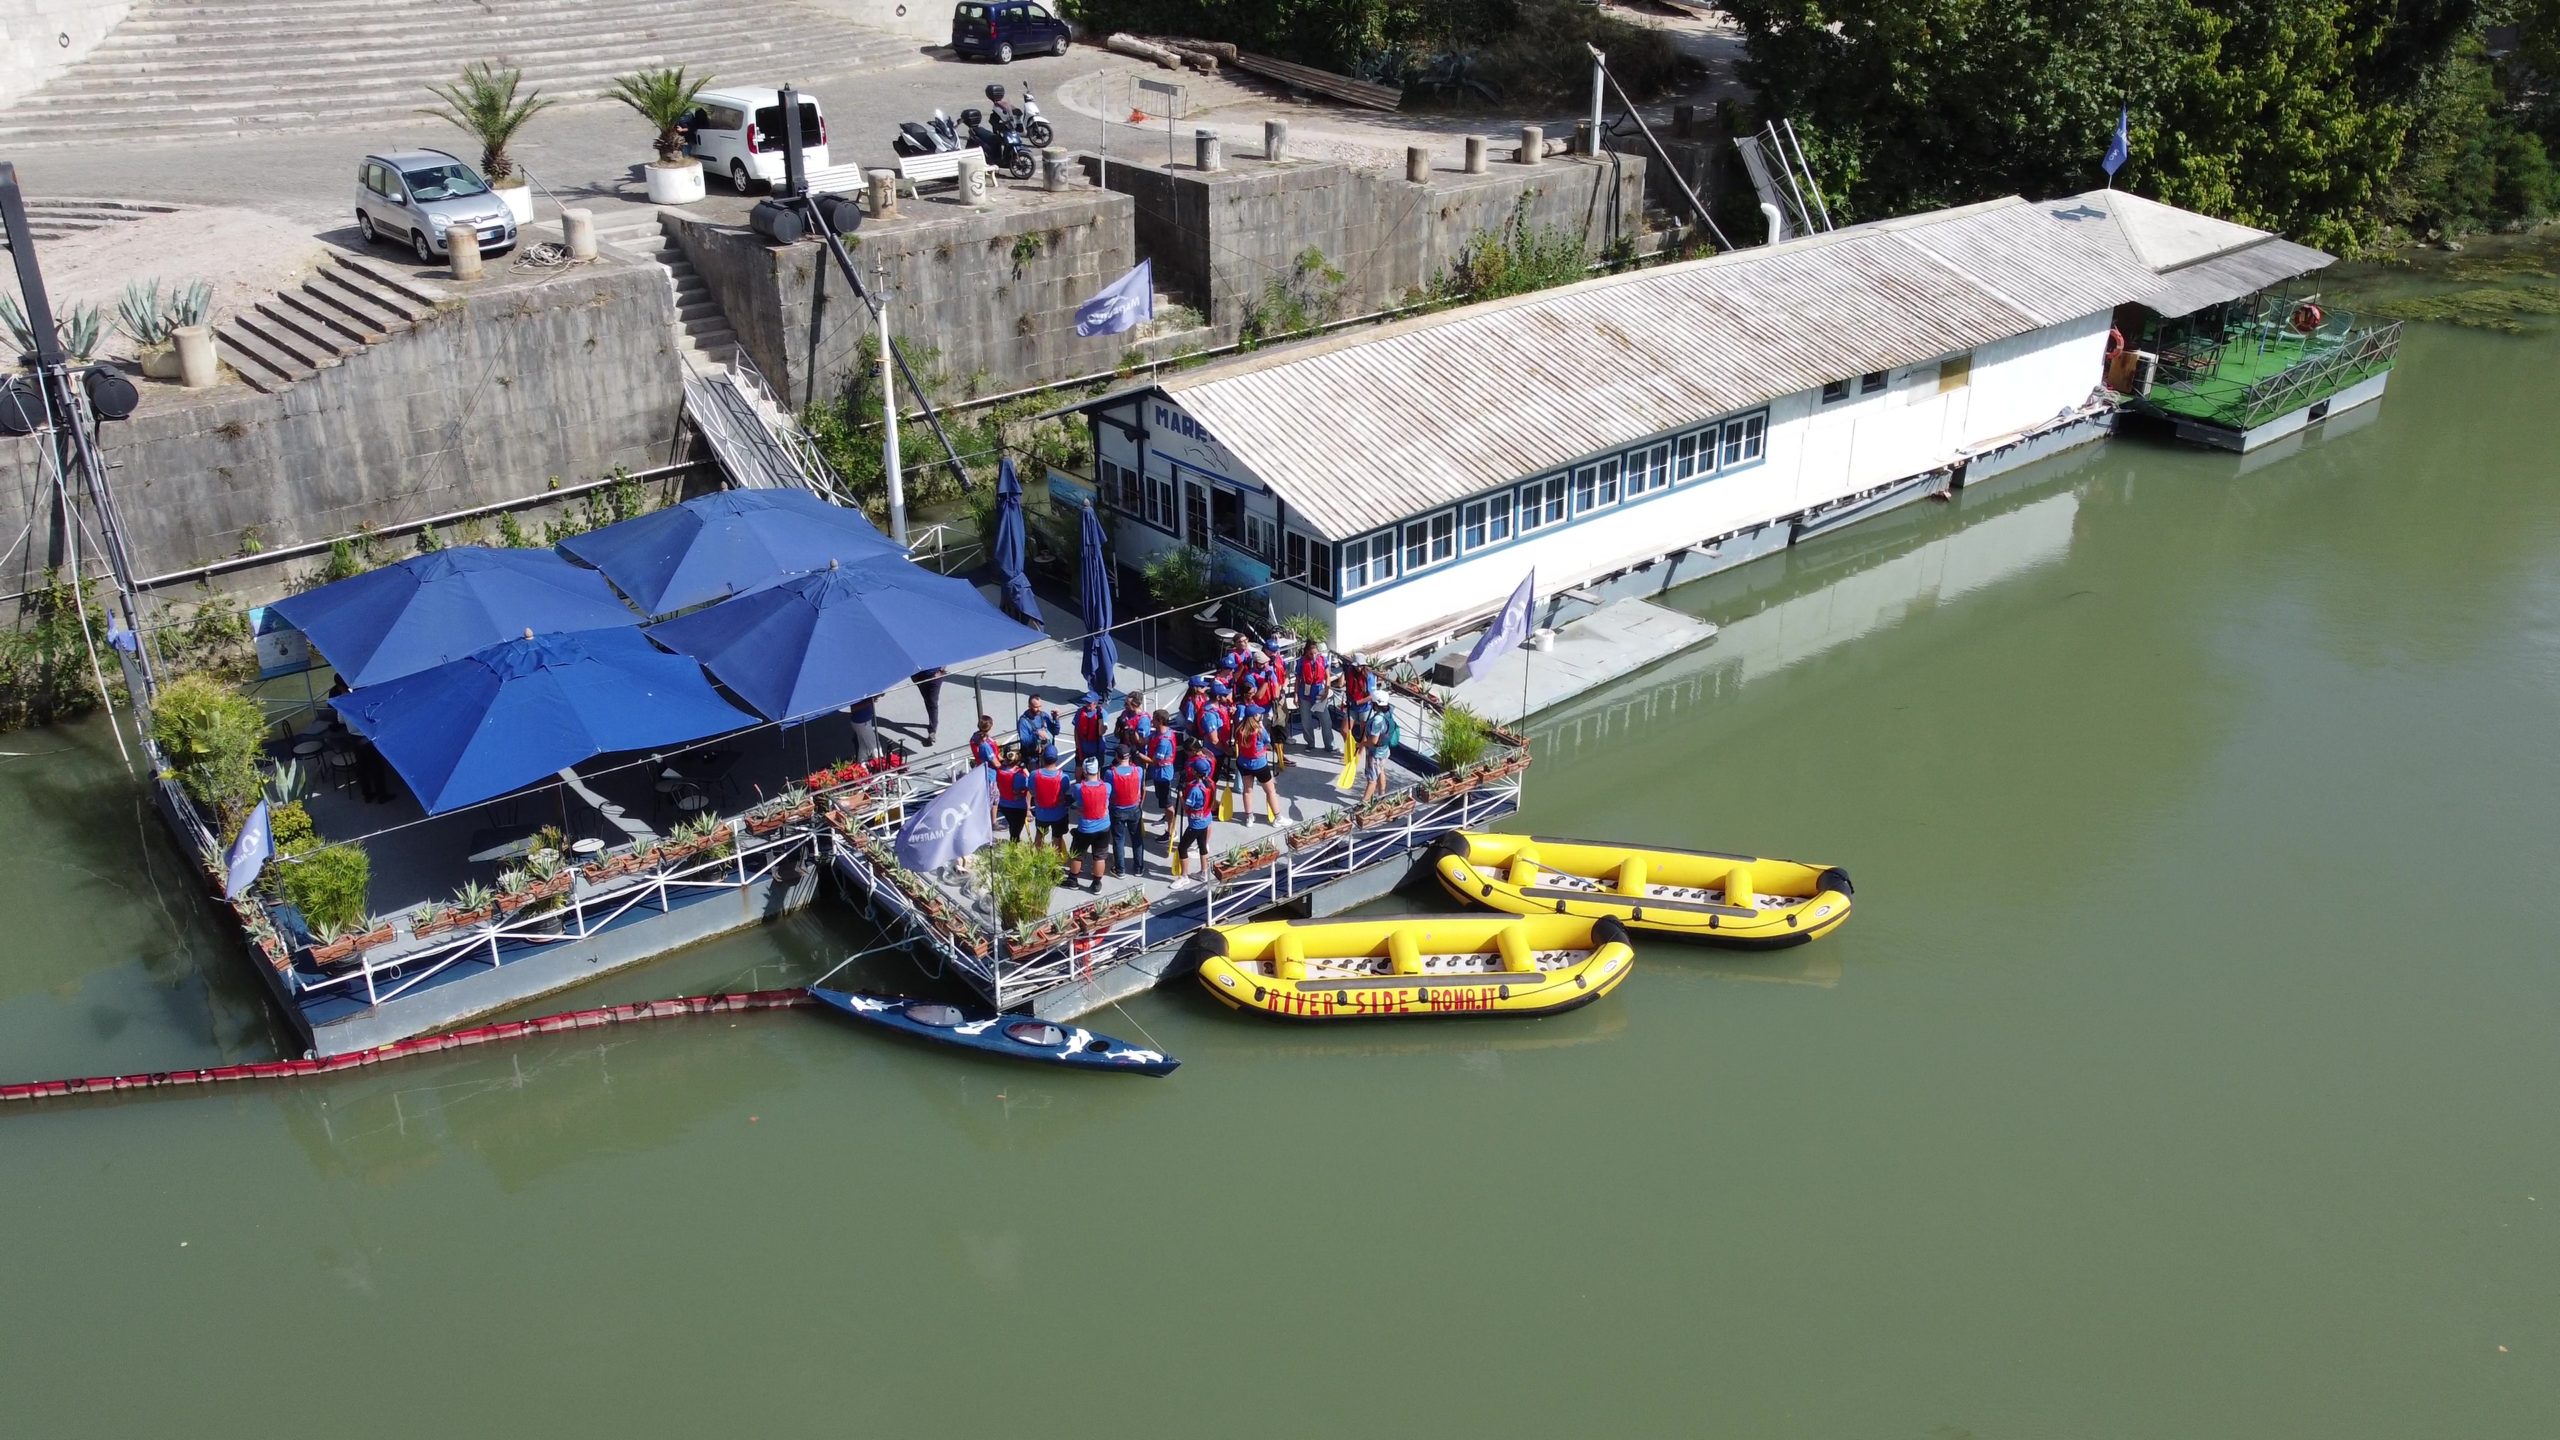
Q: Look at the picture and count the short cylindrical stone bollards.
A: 11